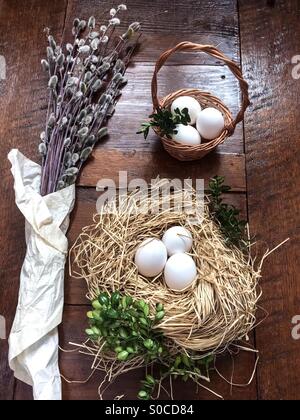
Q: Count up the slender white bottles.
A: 0